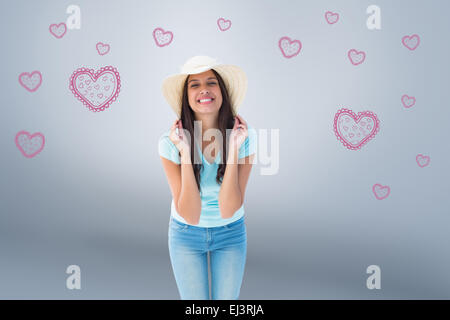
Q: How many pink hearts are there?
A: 15